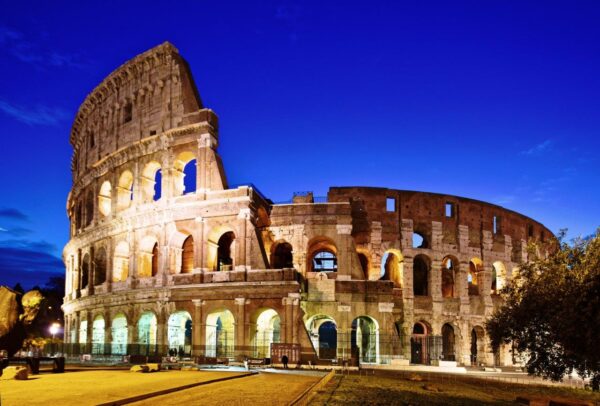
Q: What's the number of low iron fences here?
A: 1